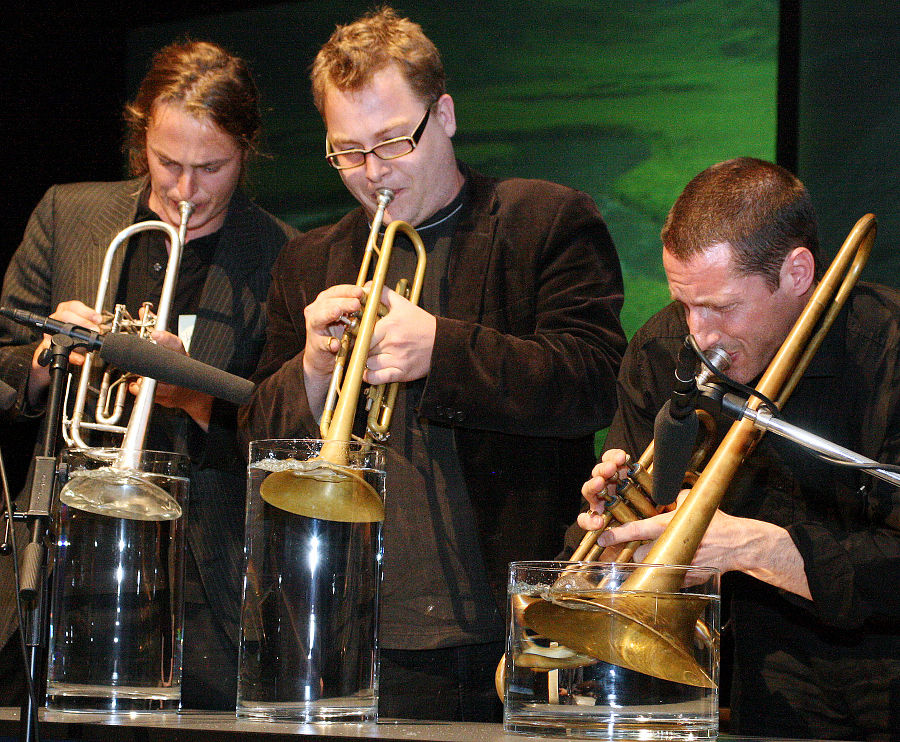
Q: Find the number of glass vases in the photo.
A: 3